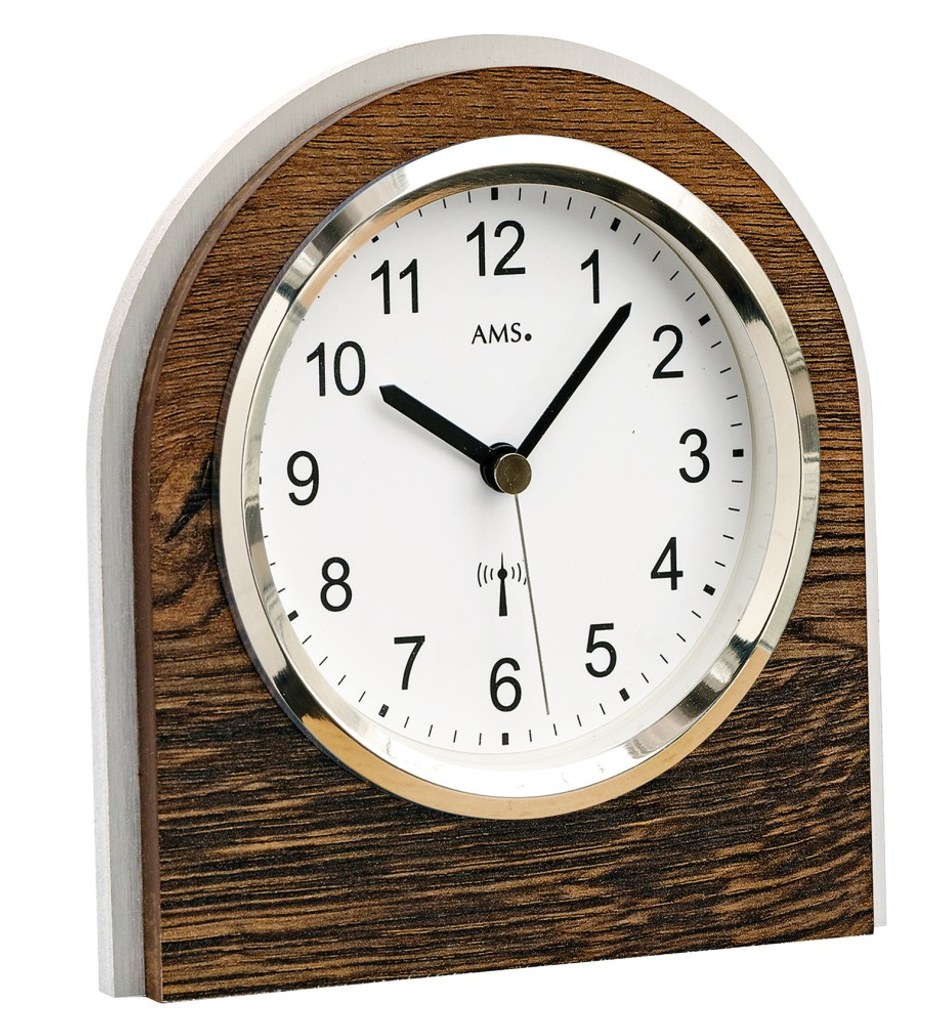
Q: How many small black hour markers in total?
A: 11